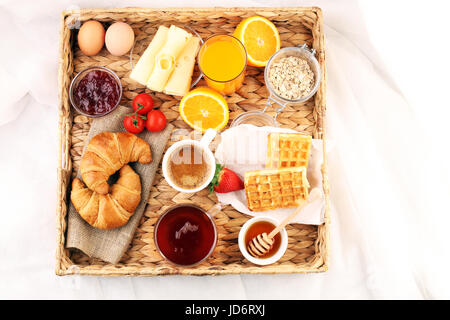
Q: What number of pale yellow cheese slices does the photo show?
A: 3